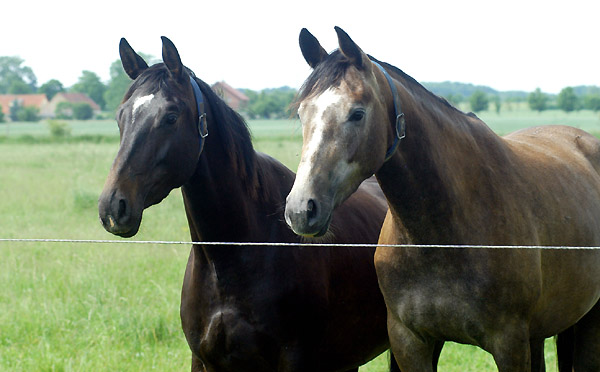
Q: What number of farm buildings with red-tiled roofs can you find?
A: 3